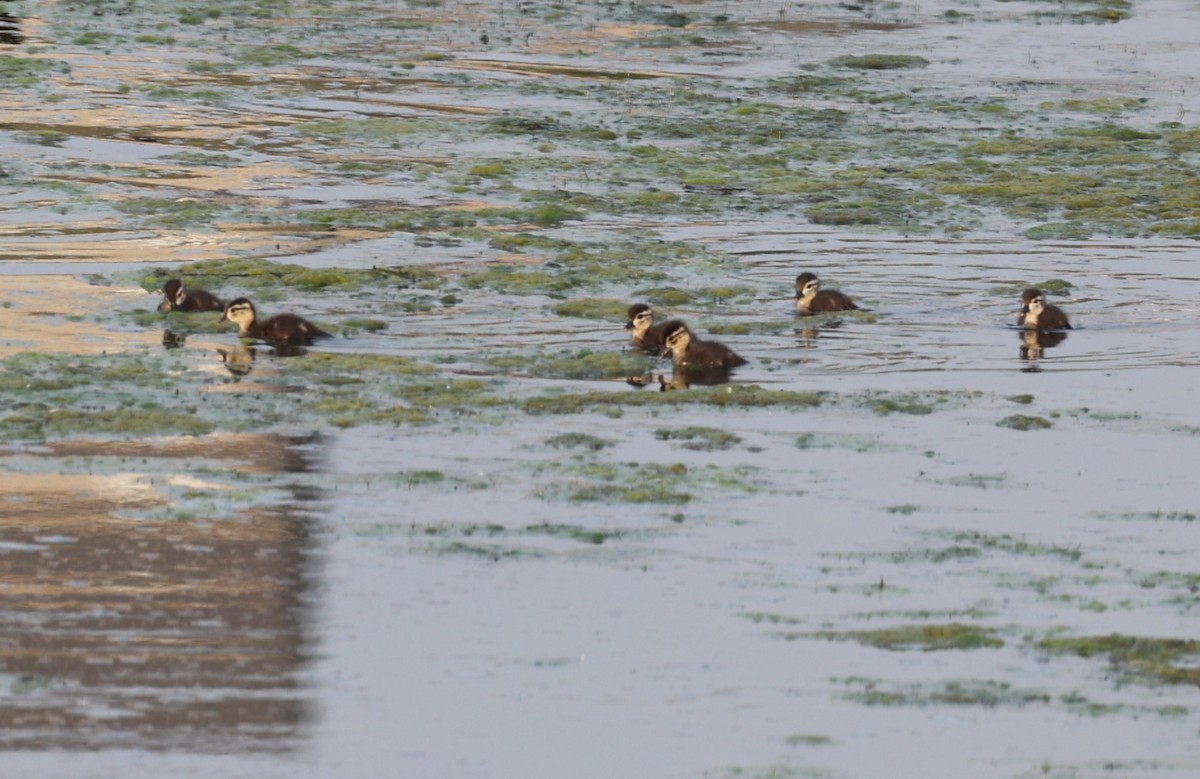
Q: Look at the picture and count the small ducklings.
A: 6